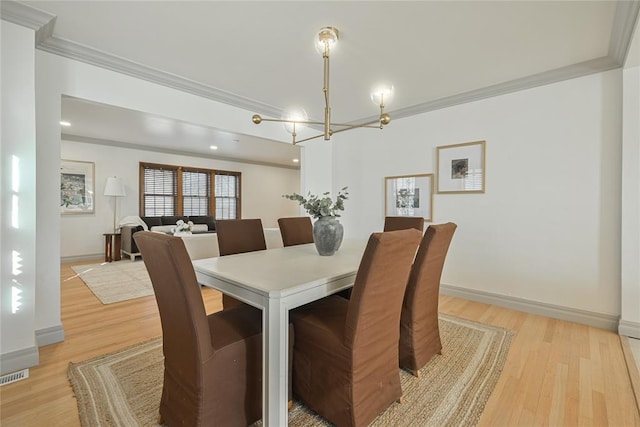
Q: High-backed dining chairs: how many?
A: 6